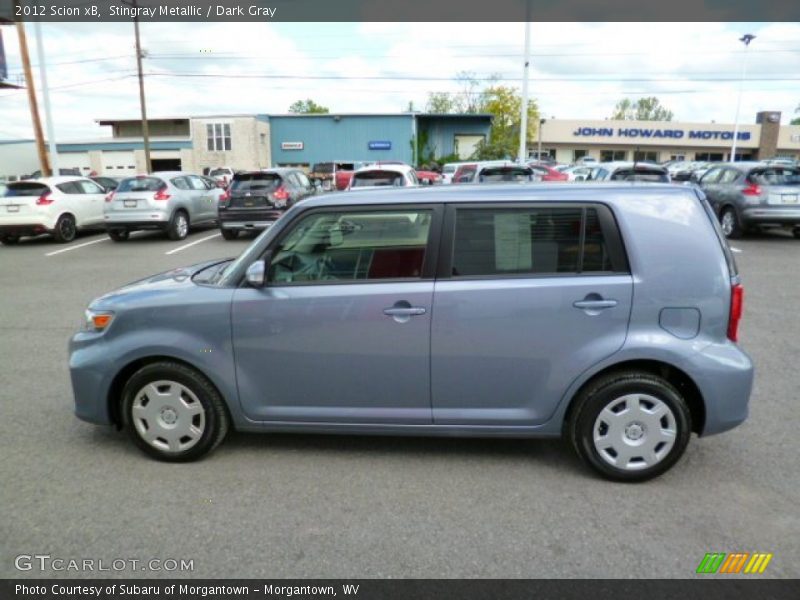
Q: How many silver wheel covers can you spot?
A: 2